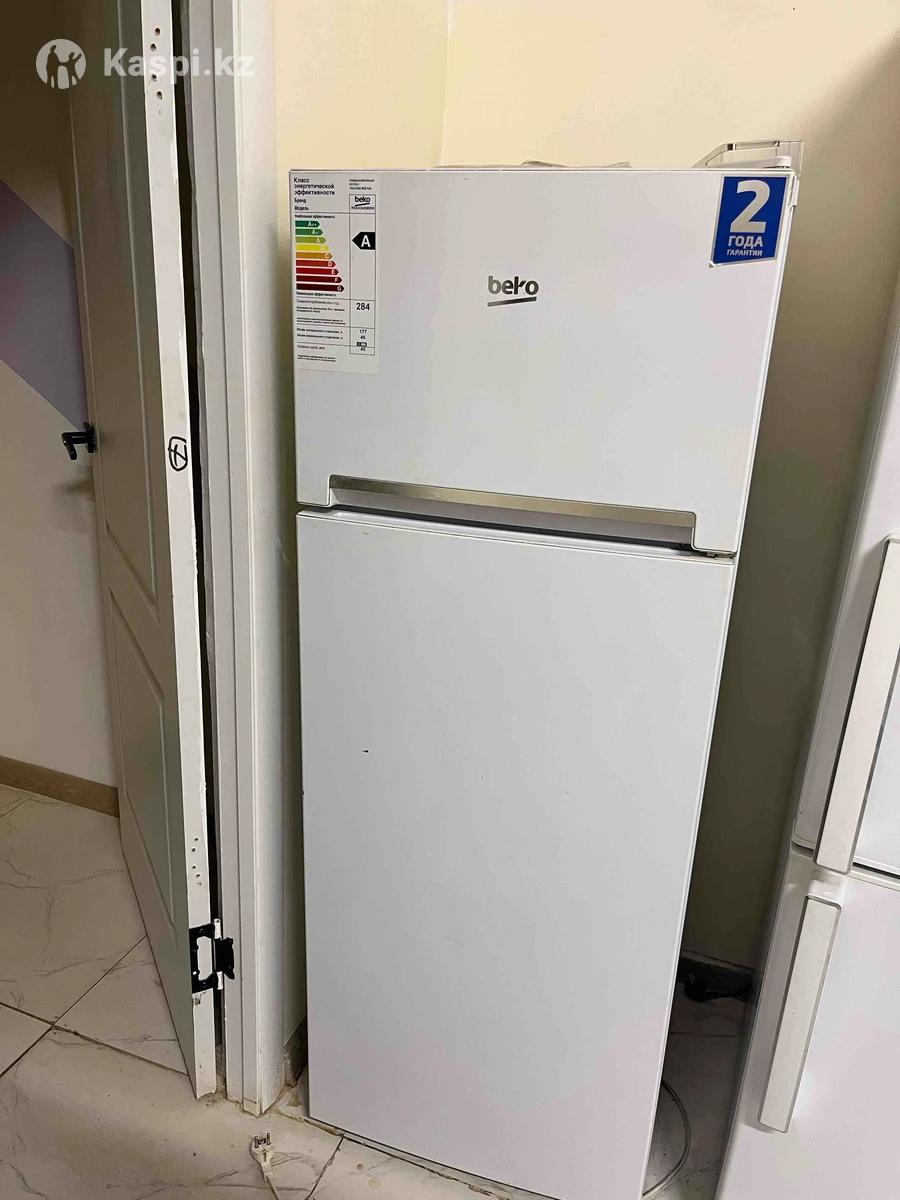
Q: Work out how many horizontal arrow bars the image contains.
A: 9